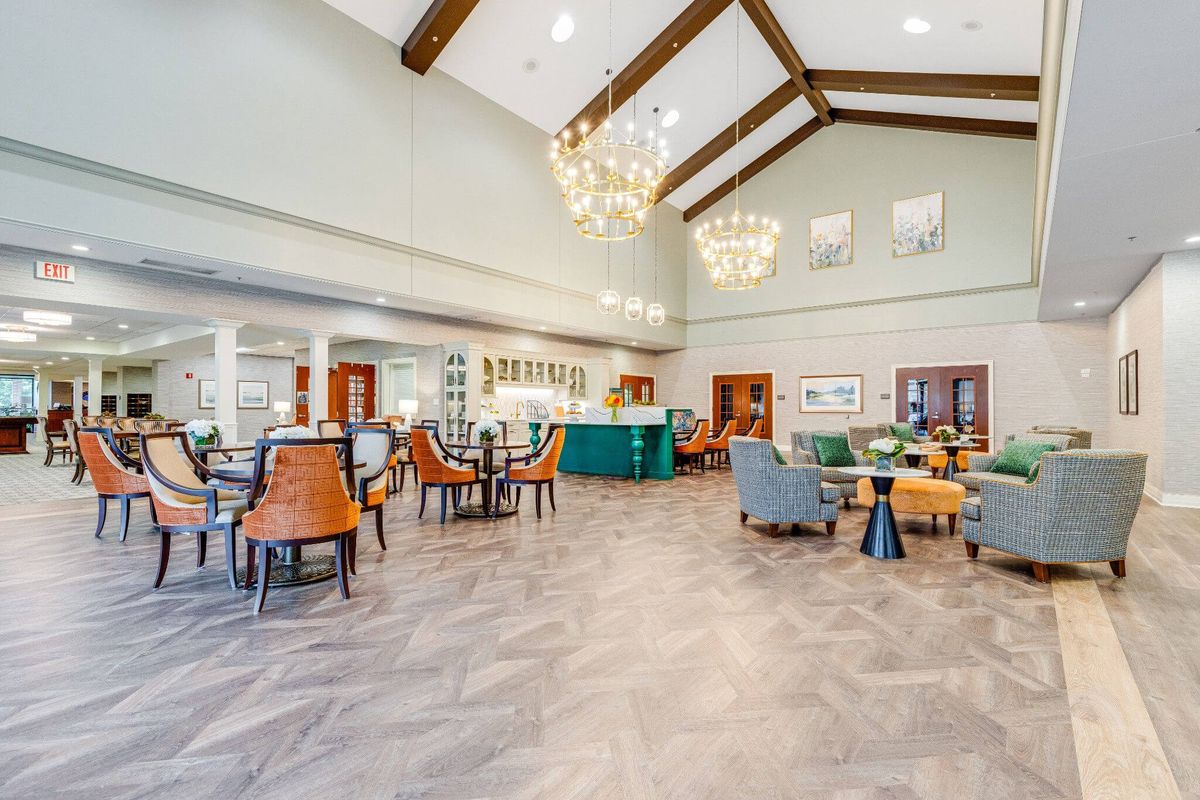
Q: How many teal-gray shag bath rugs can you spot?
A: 0